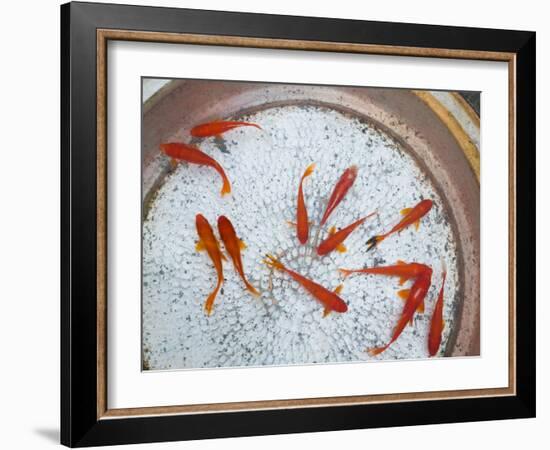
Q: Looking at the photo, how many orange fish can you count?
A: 12